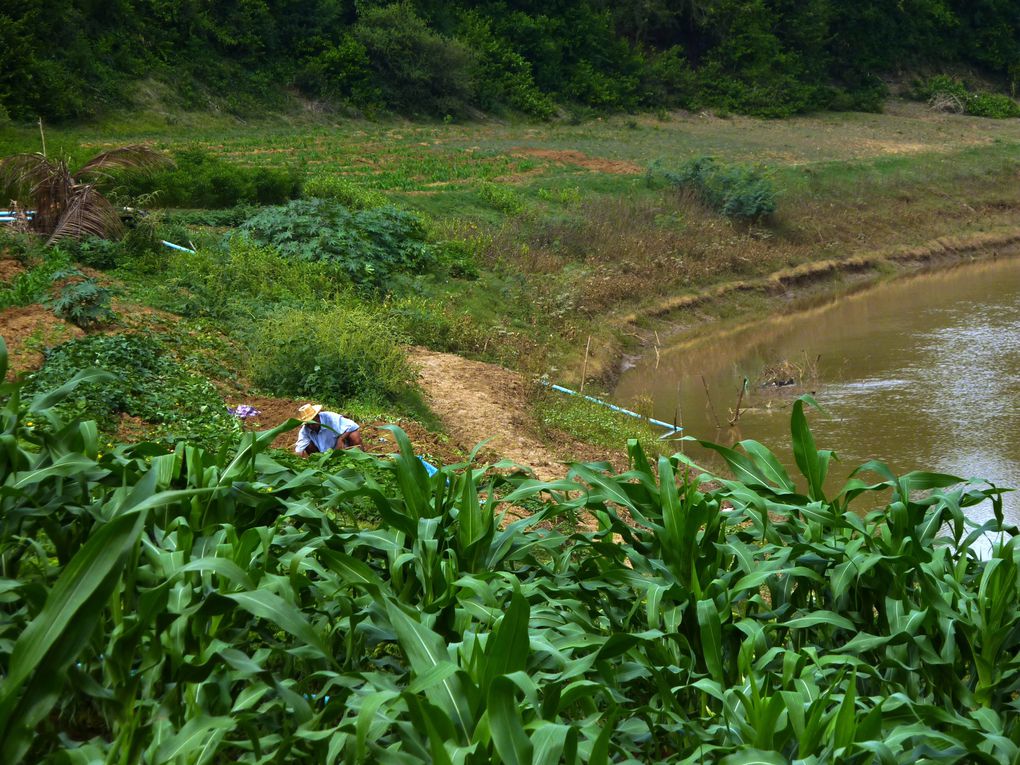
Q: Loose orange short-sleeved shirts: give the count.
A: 0